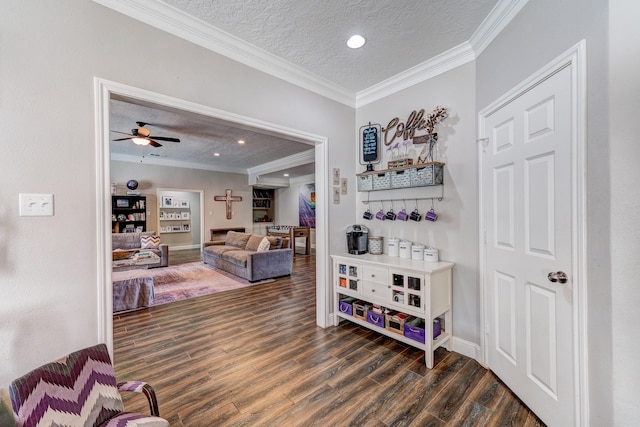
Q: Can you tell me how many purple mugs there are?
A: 3